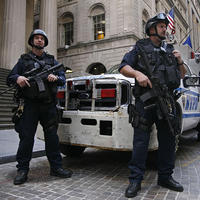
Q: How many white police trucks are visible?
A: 1